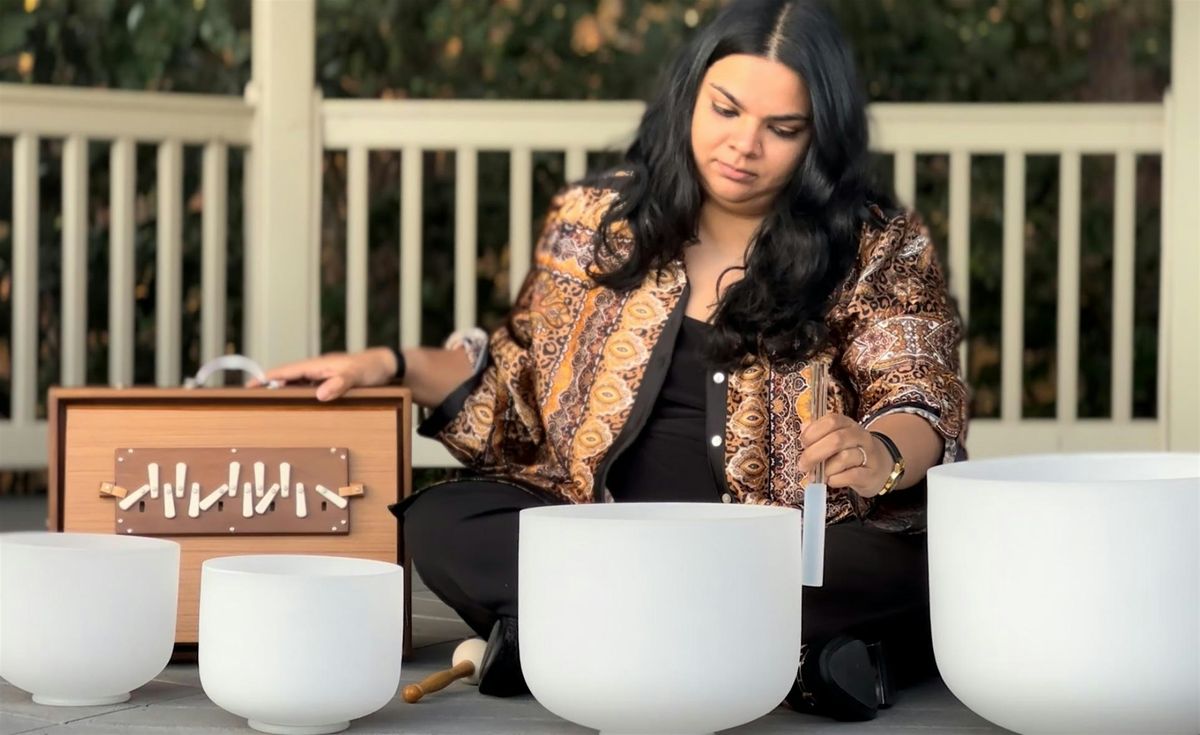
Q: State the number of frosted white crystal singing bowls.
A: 4